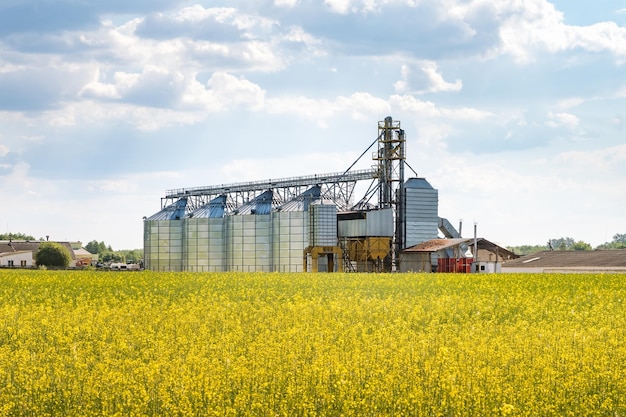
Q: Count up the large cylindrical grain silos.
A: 4